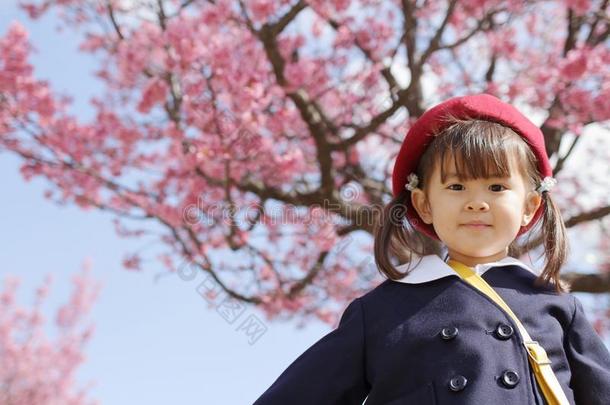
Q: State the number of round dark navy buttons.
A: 4